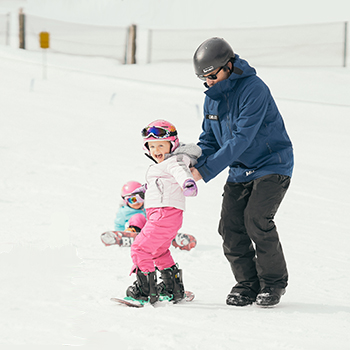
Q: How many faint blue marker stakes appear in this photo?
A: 3